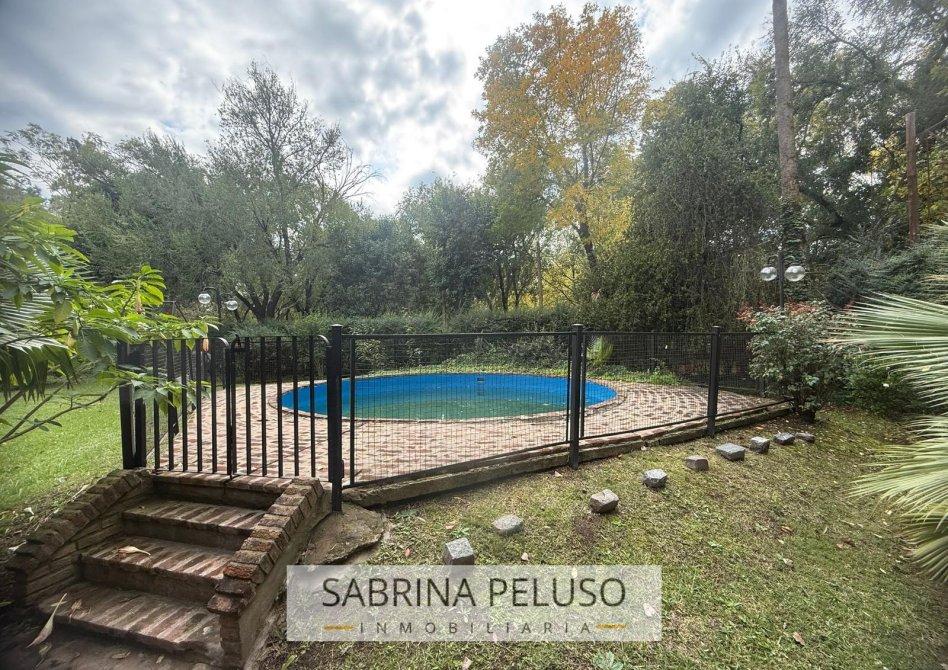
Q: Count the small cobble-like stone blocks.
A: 9